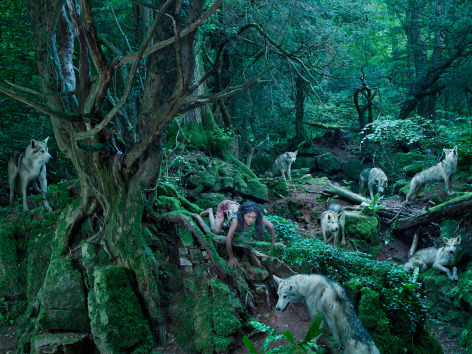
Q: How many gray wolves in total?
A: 7